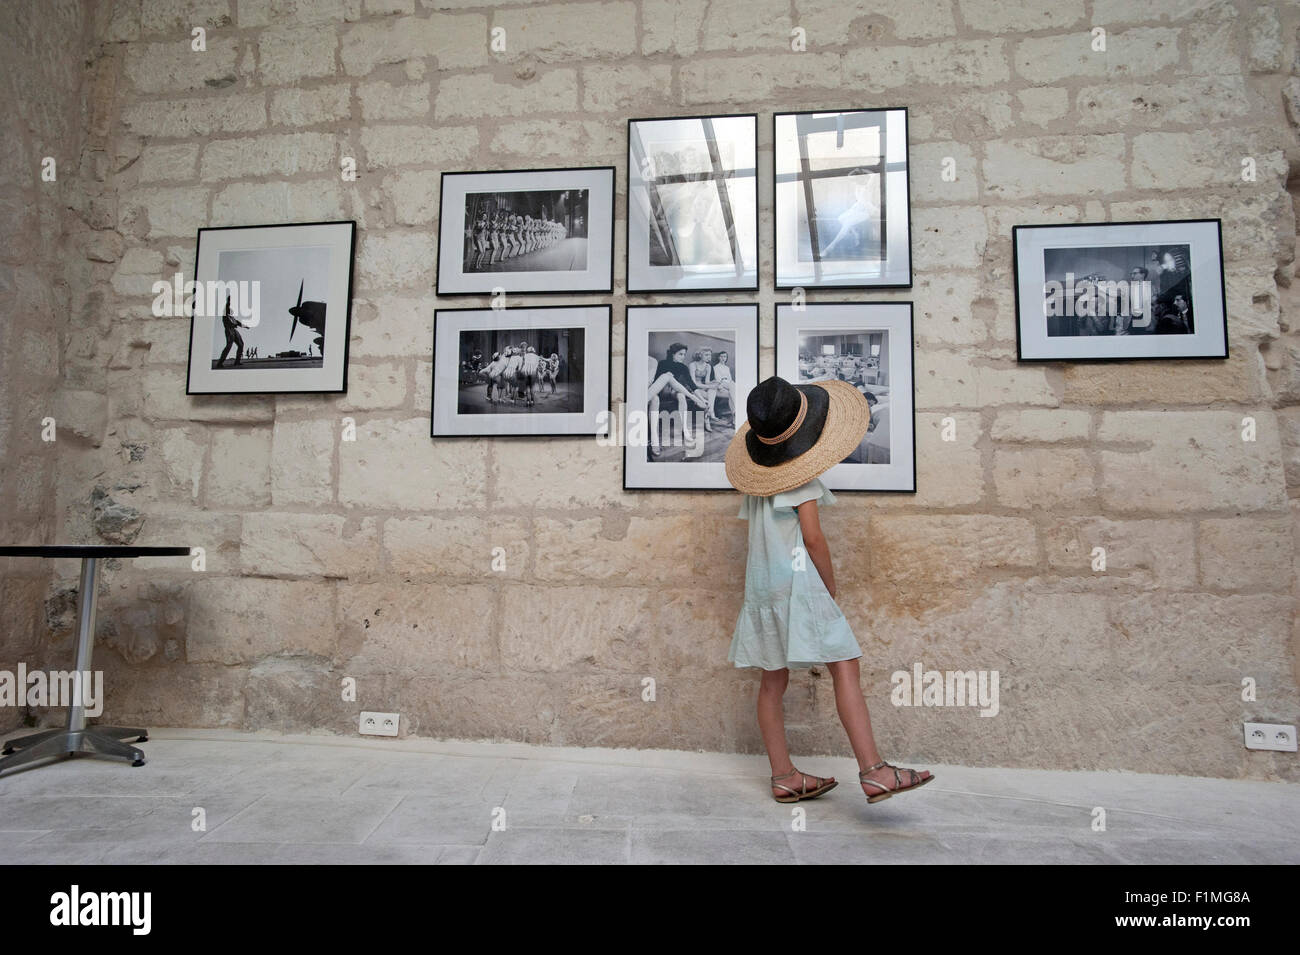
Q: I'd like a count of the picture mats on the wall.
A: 8